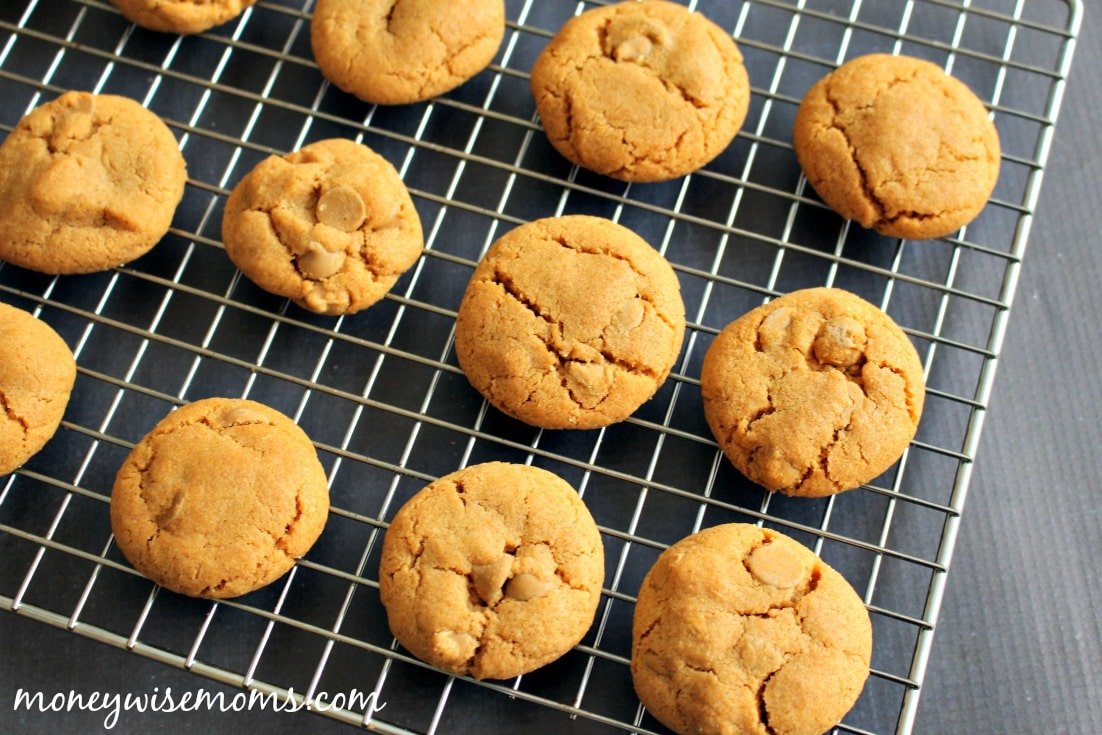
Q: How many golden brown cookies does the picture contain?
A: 12